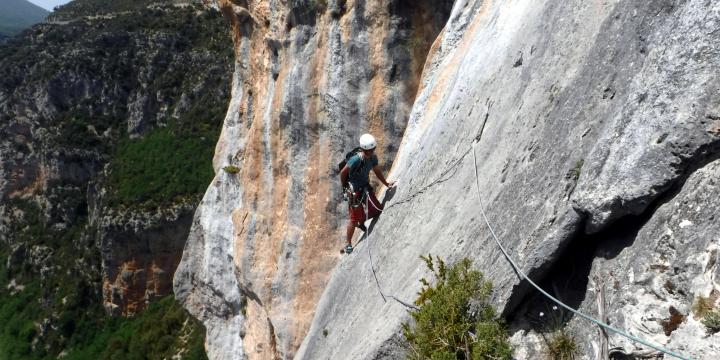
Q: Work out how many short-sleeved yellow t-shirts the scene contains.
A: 0